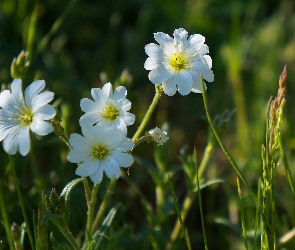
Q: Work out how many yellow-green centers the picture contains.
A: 4